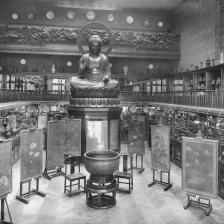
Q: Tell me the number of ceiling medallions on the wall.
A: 9